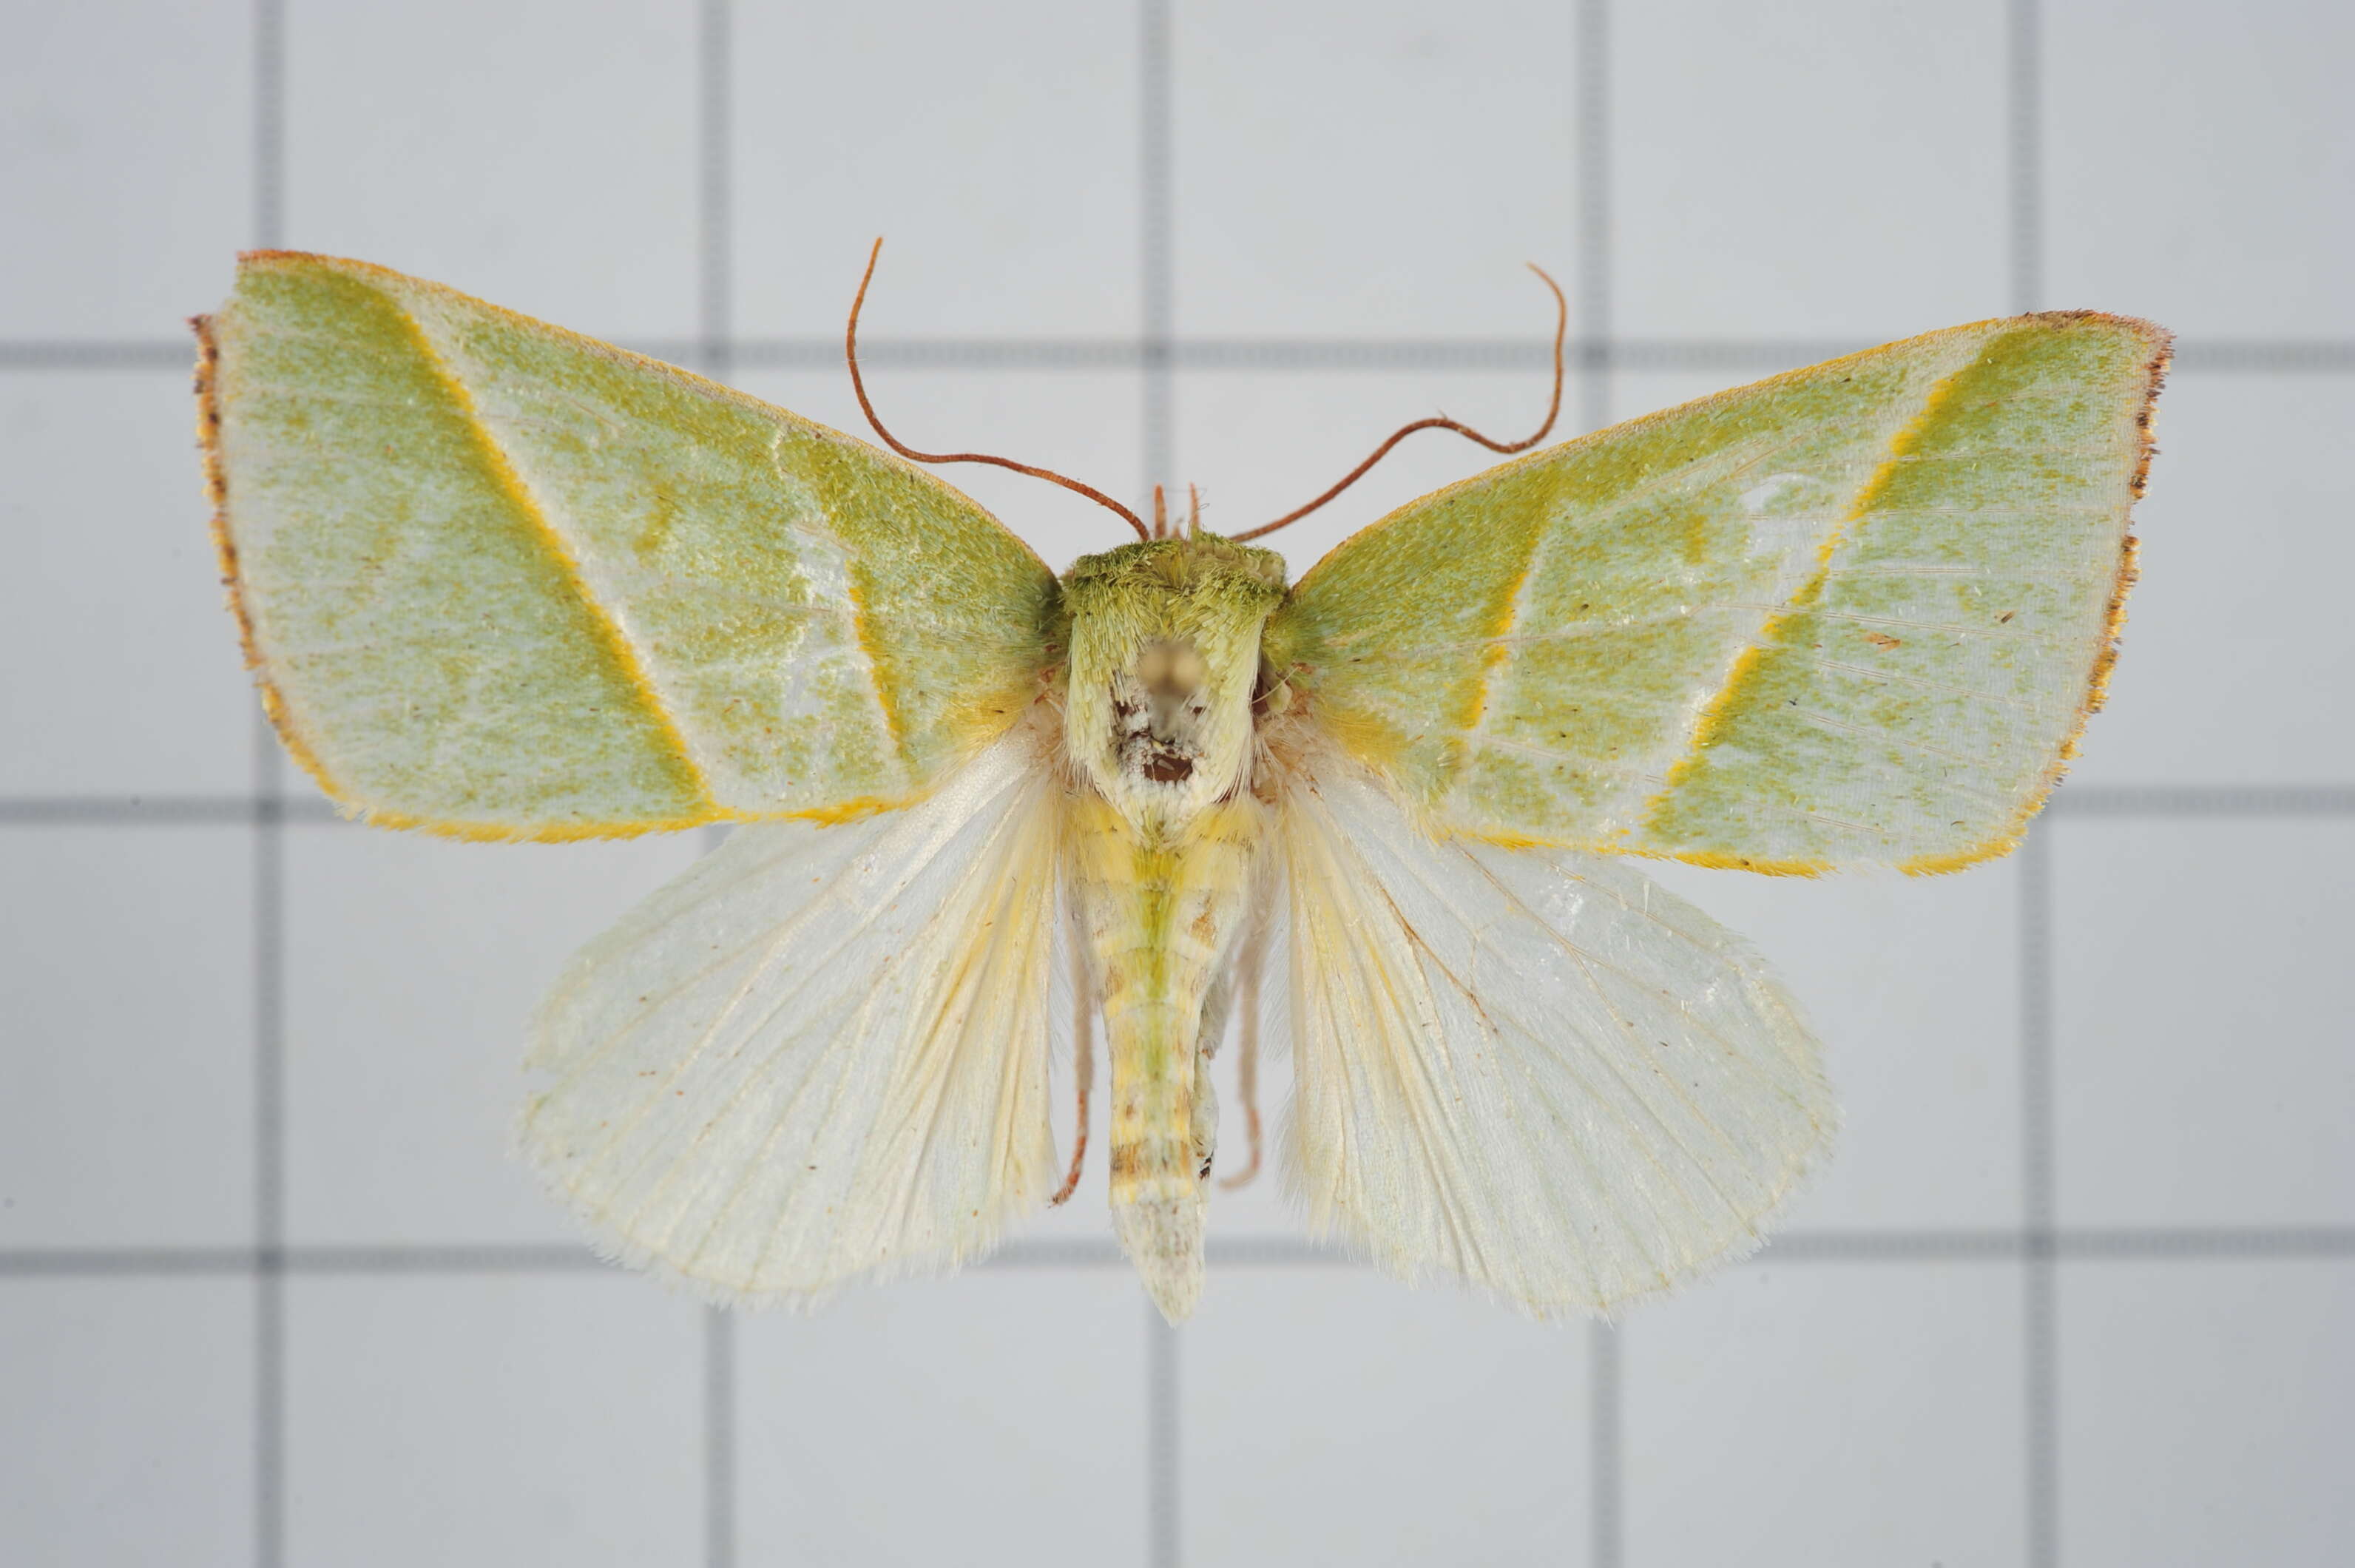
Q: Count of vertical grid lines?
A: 5